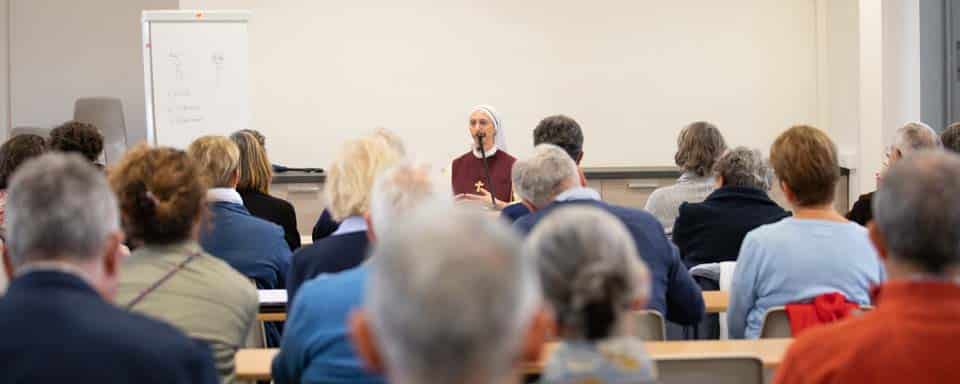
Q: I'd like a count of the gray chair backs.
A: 5